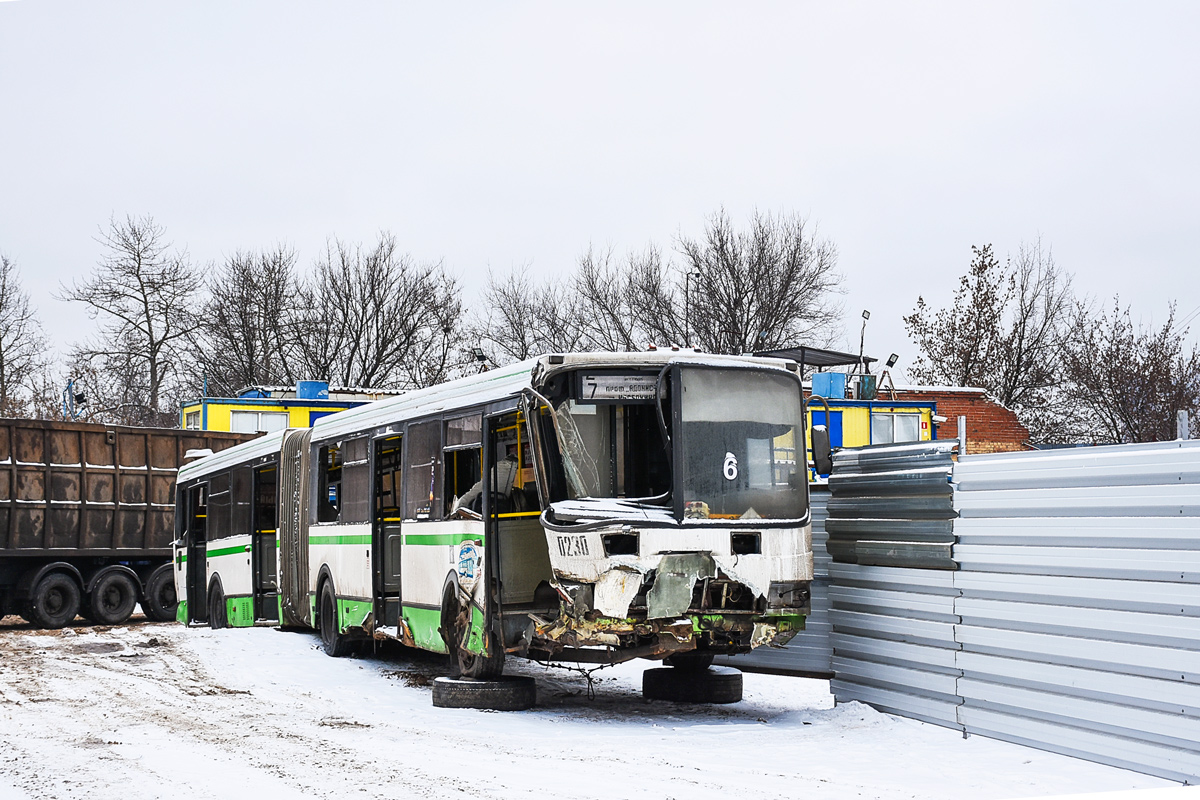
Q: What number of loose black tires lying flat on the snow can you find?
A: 2